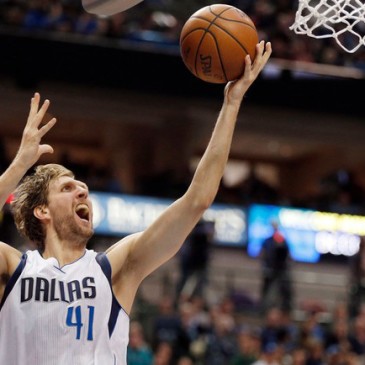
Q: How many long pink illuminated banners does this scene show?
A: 0